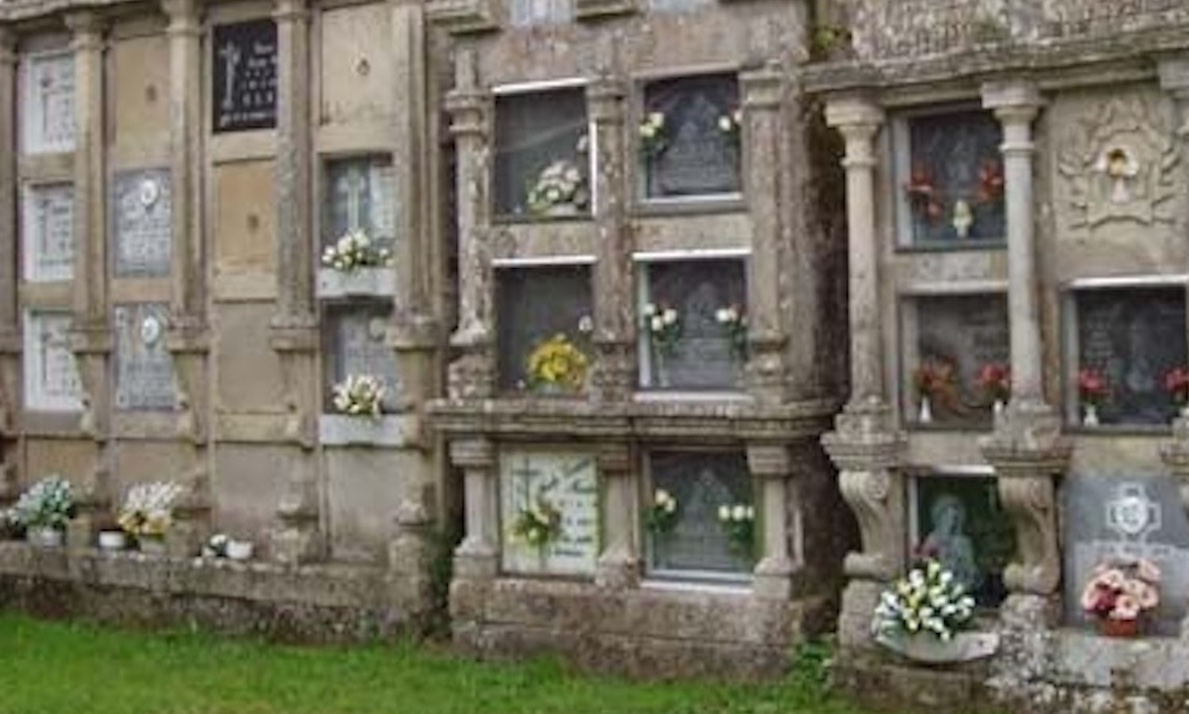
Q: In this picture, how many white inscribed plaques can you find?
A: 4